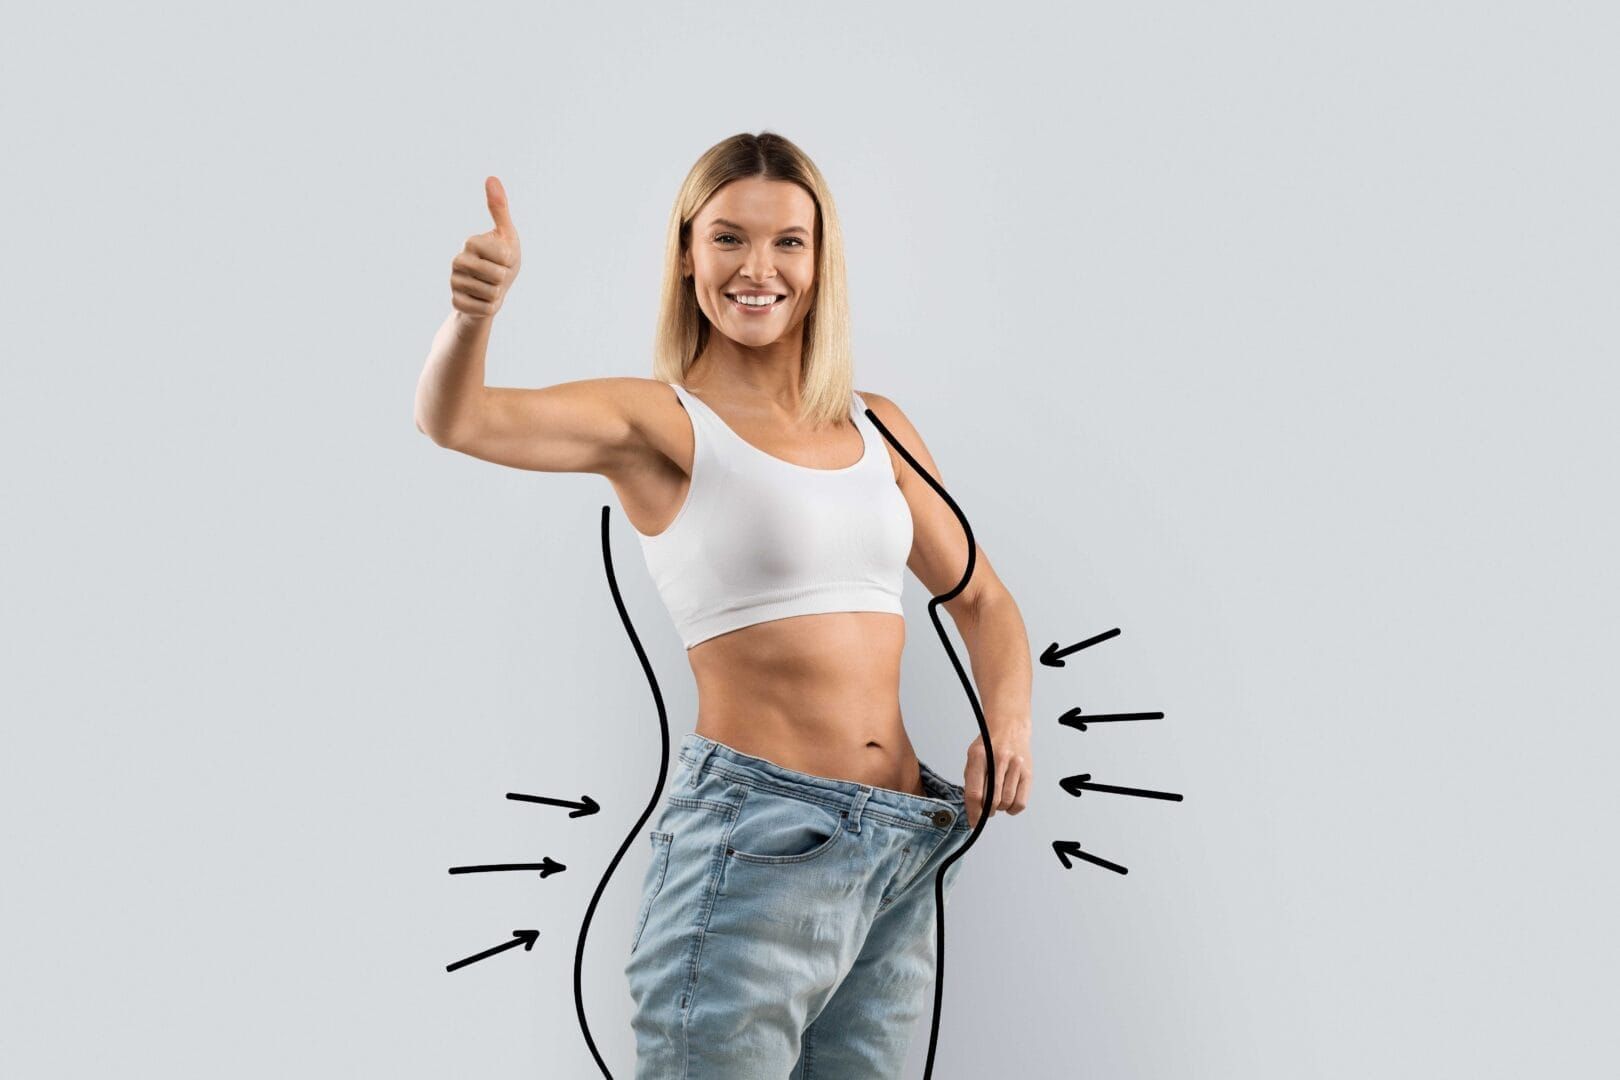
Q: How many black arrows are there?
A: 7